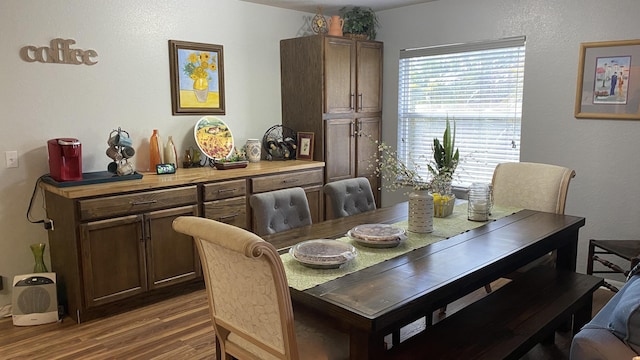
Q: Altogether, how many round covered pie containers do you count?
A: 2